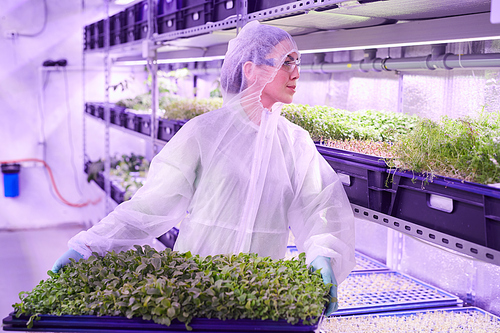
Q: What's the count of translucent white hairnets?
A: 1